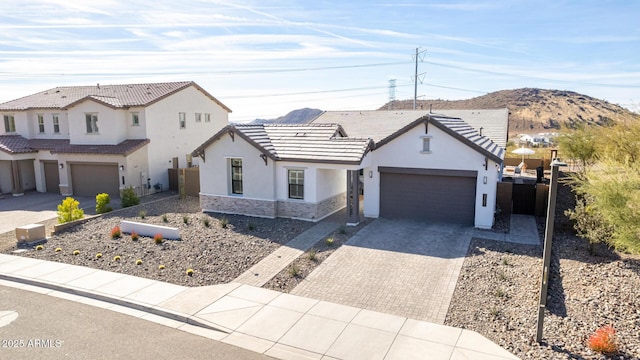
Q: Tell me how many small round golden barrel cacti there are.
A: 8